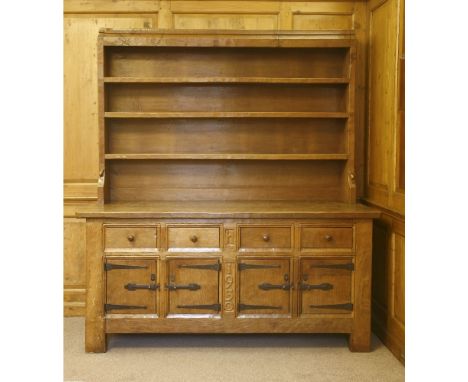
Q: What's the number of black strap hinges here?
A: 8